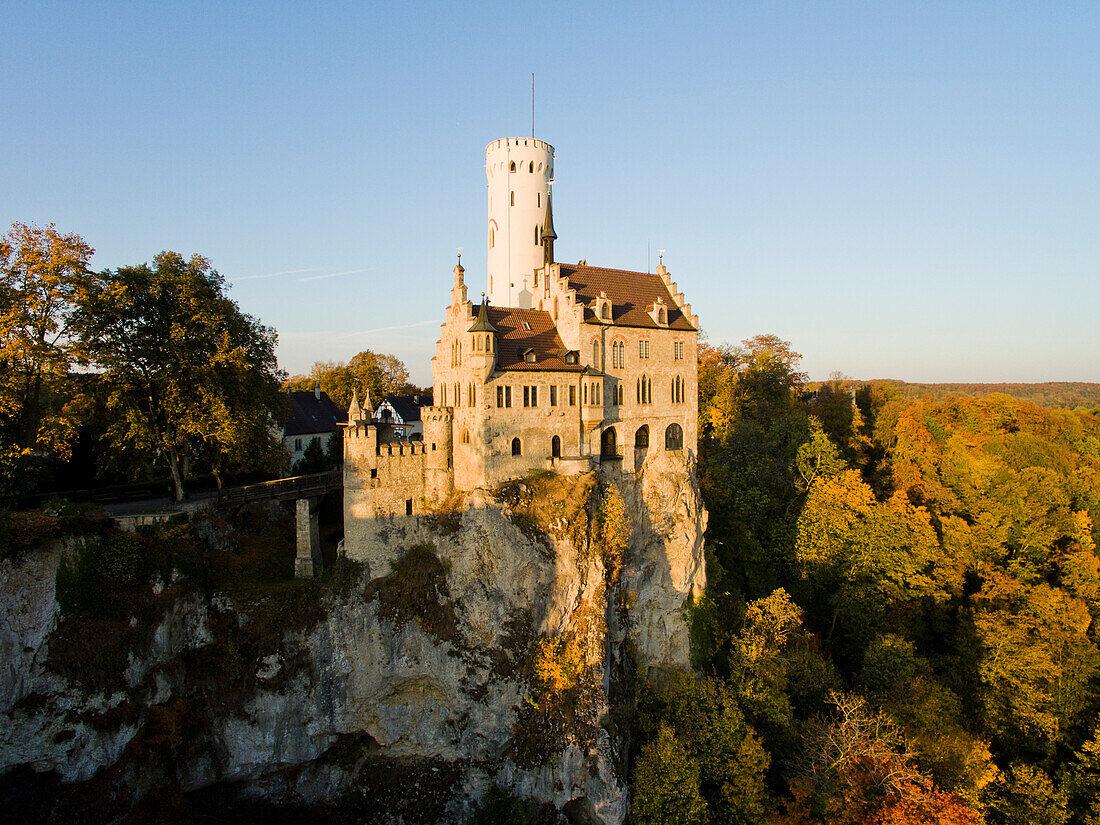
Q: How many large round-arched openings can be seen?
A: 3